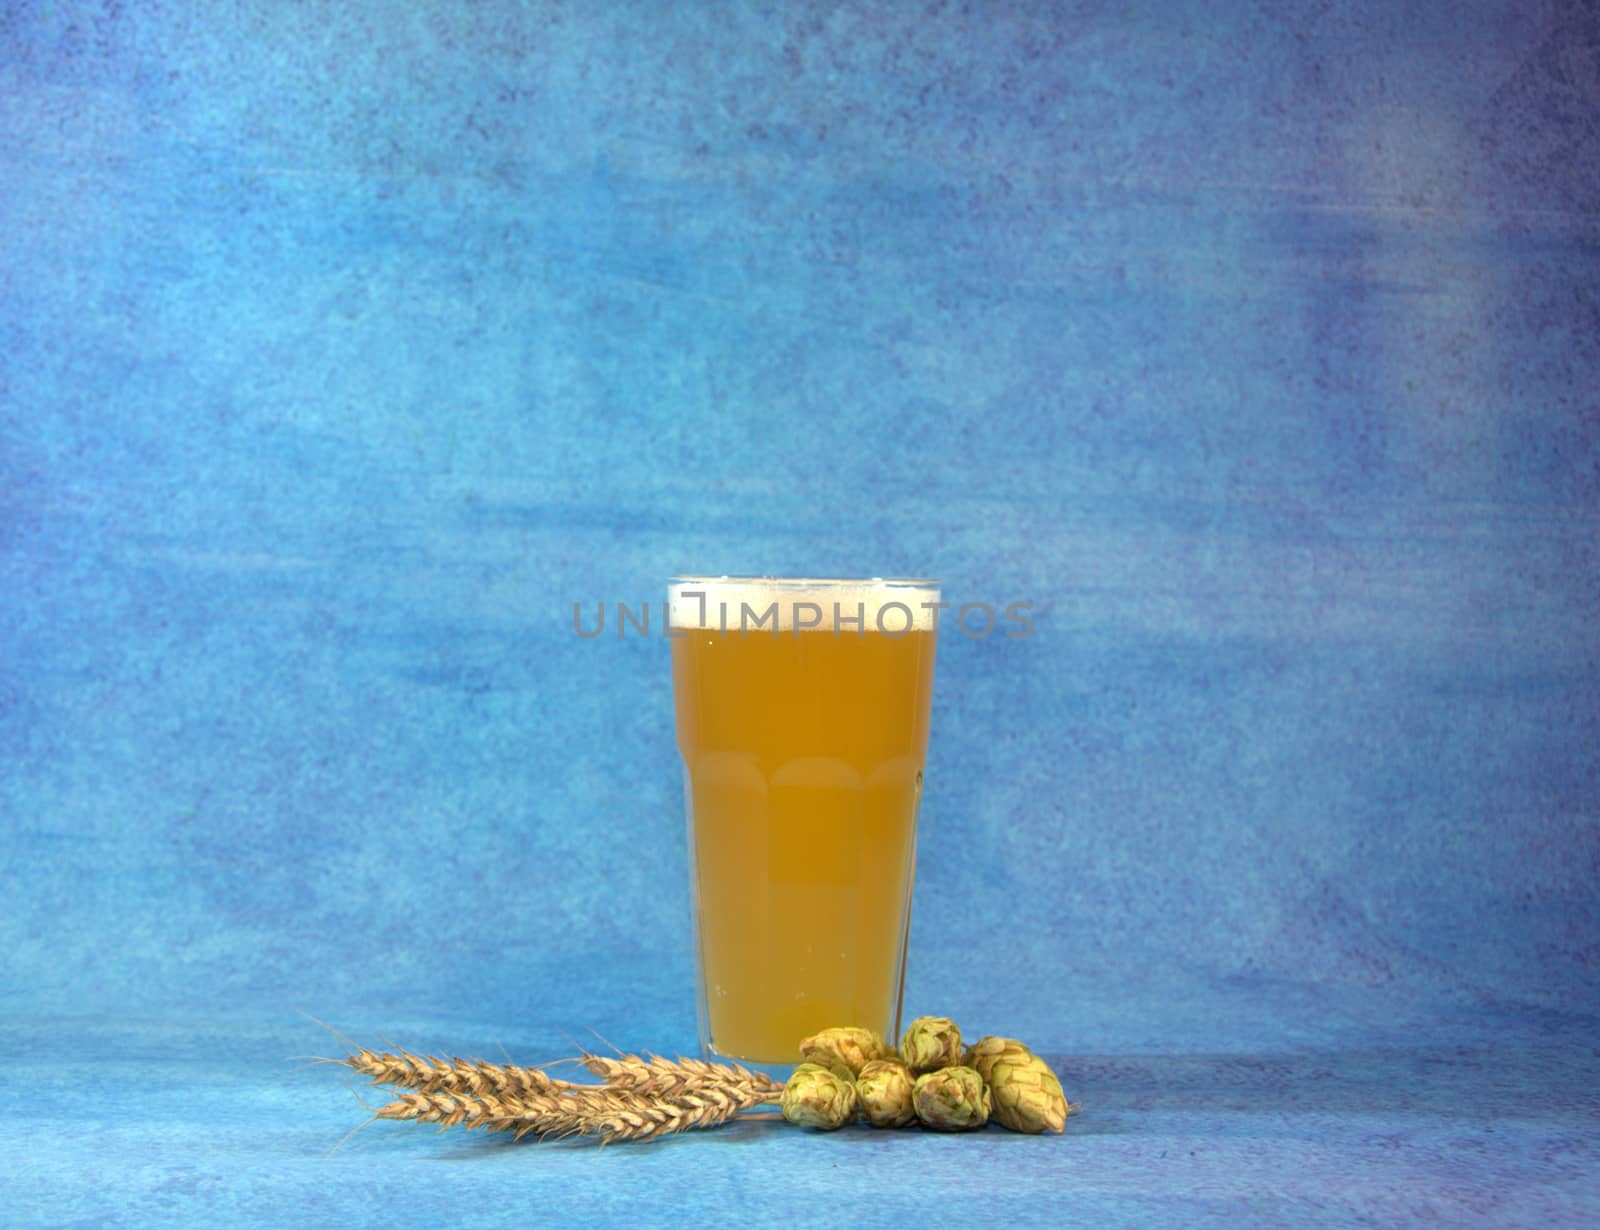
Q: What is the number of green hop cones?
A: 6